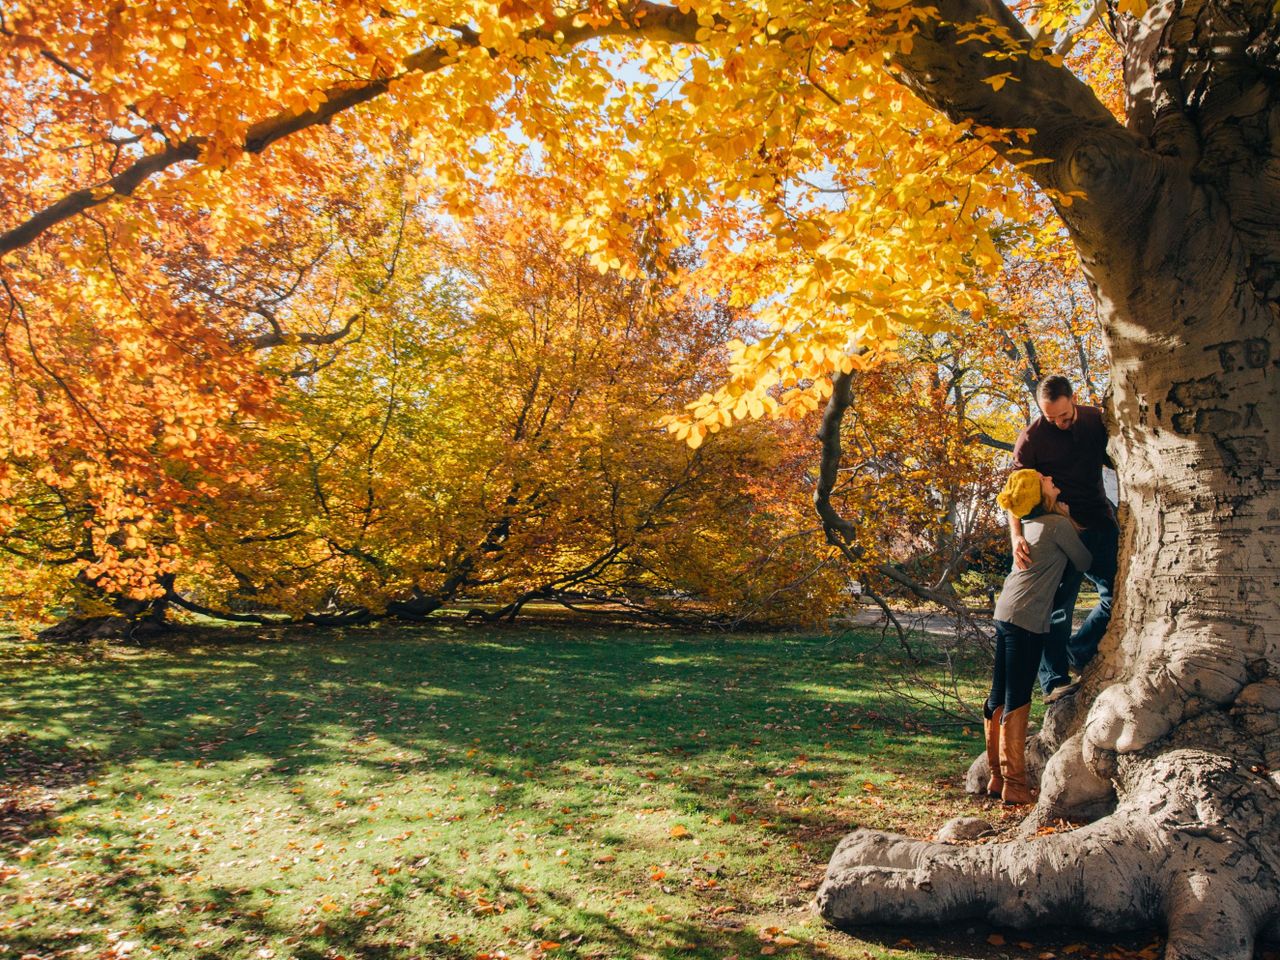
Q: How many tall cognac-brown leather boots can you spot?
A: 2